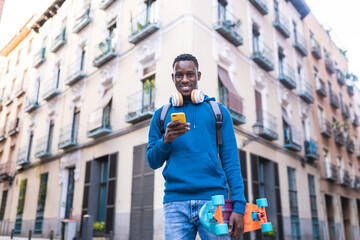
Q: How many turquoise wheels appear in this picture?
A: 4